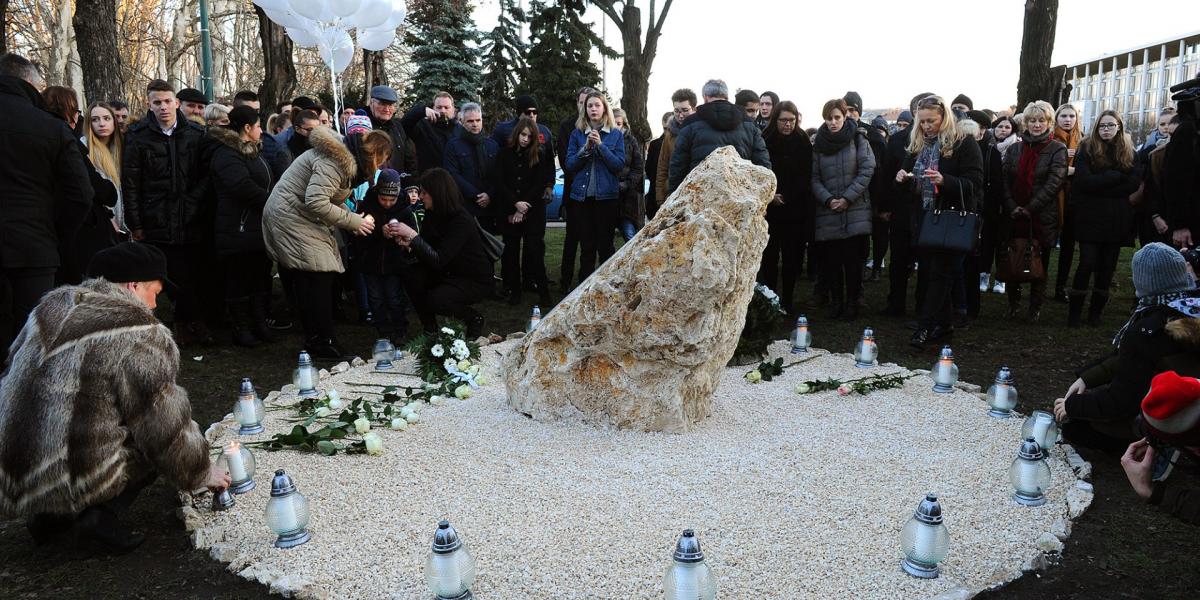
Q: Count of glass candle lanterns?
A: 15